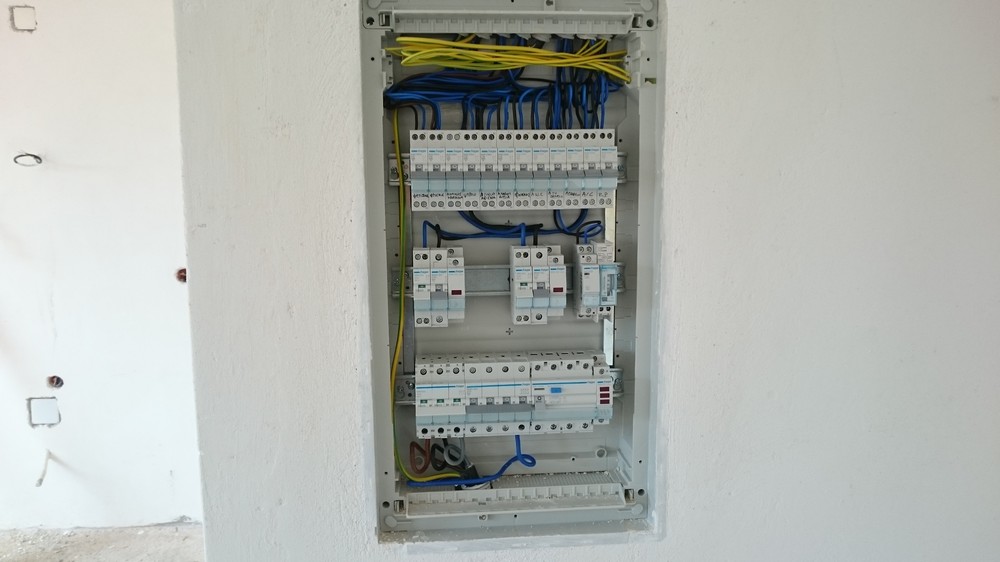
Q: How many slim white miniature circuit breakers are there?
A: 12